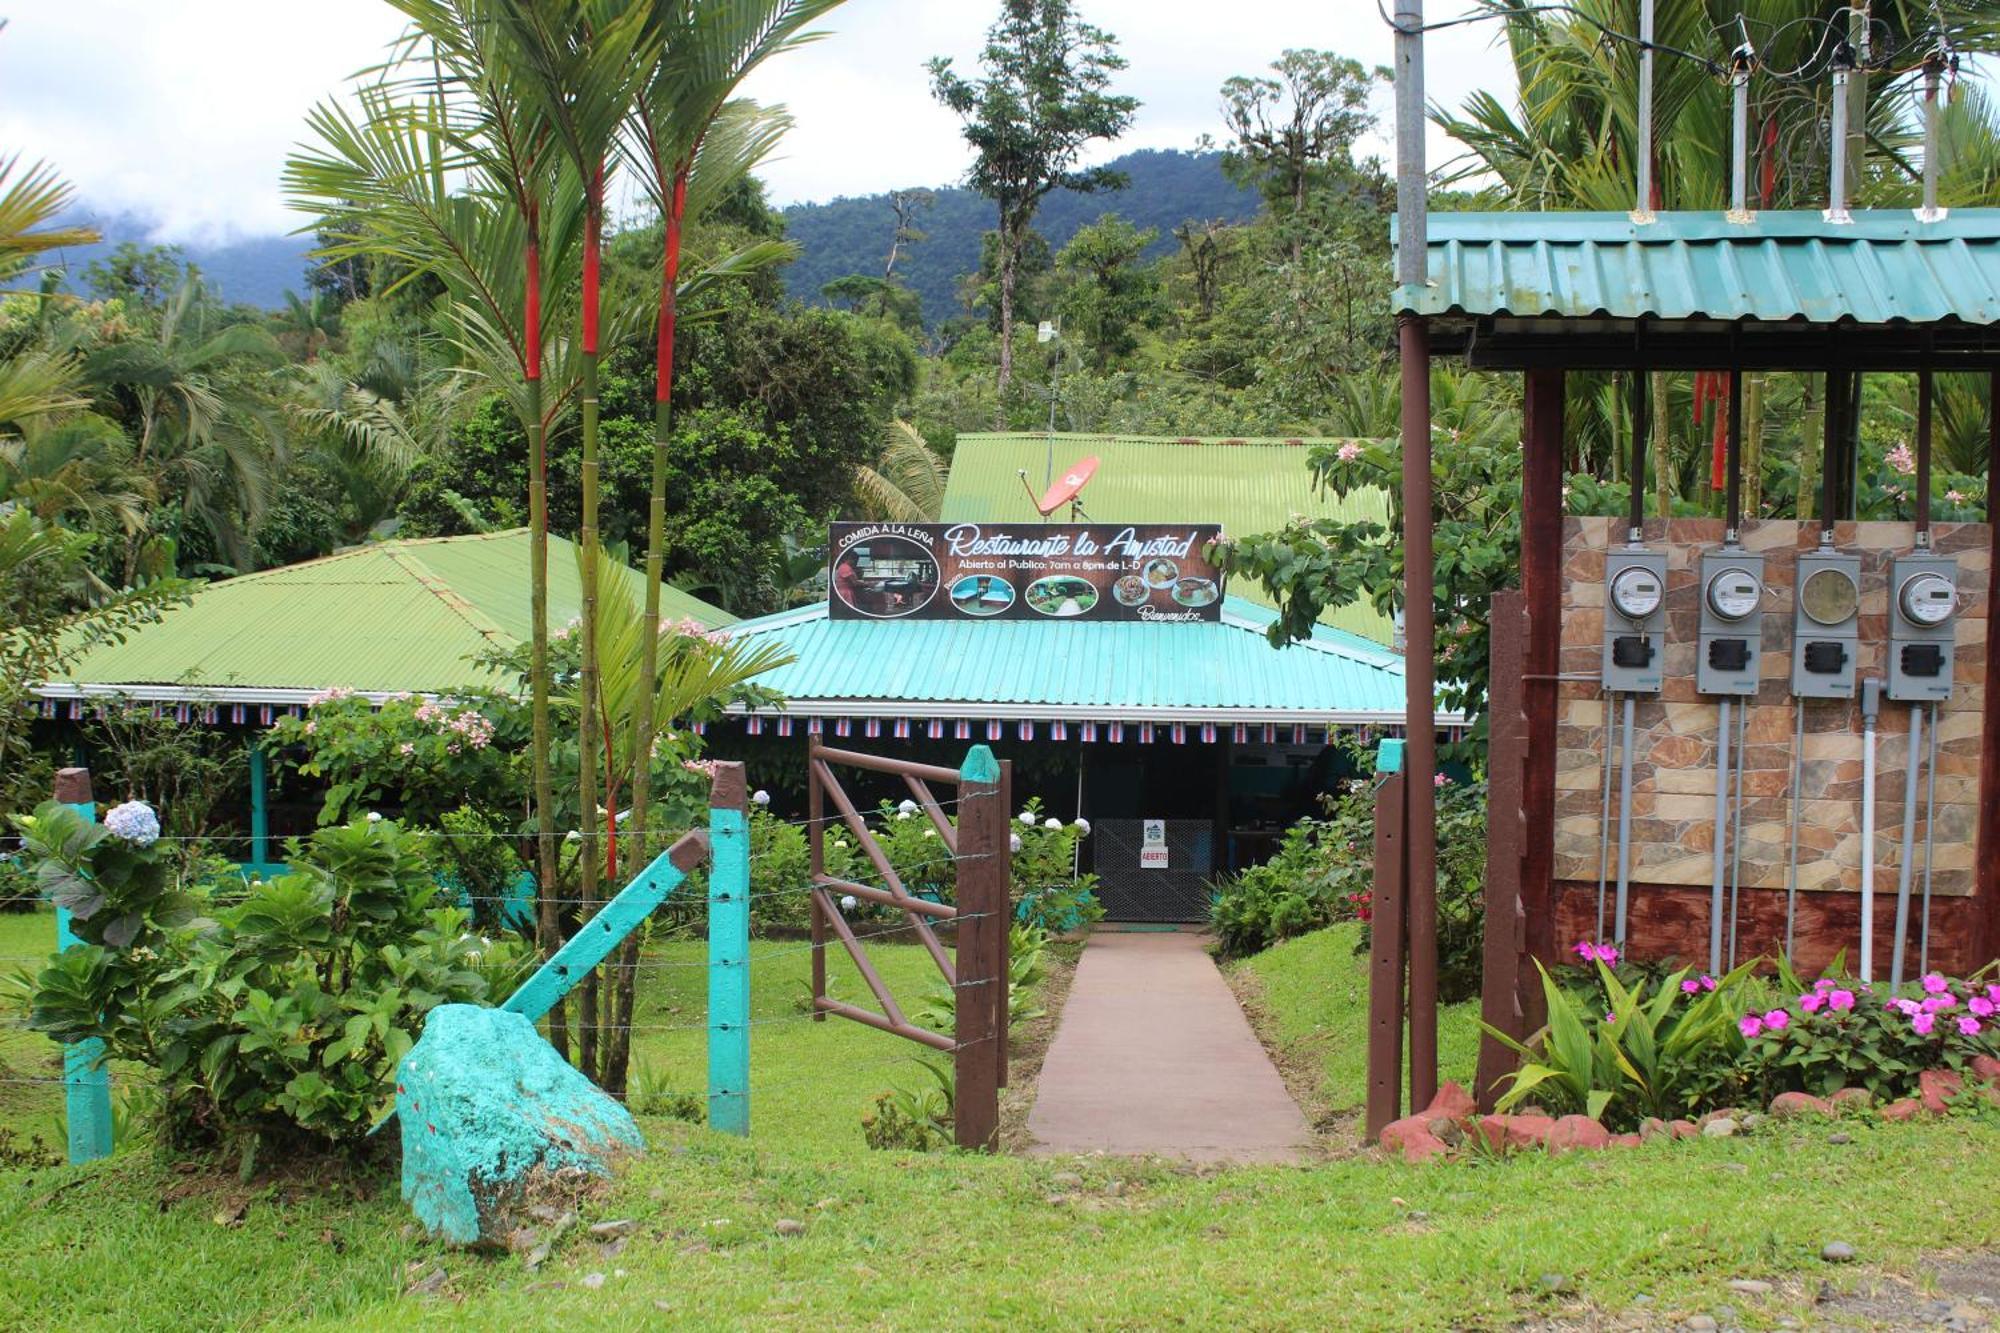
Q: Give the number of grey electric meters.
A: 4